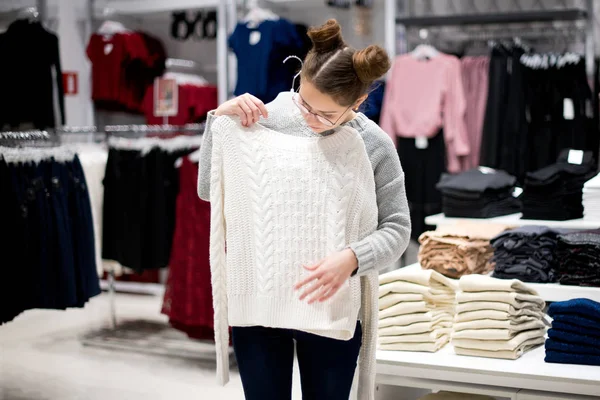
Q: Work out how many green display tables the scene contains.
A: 0